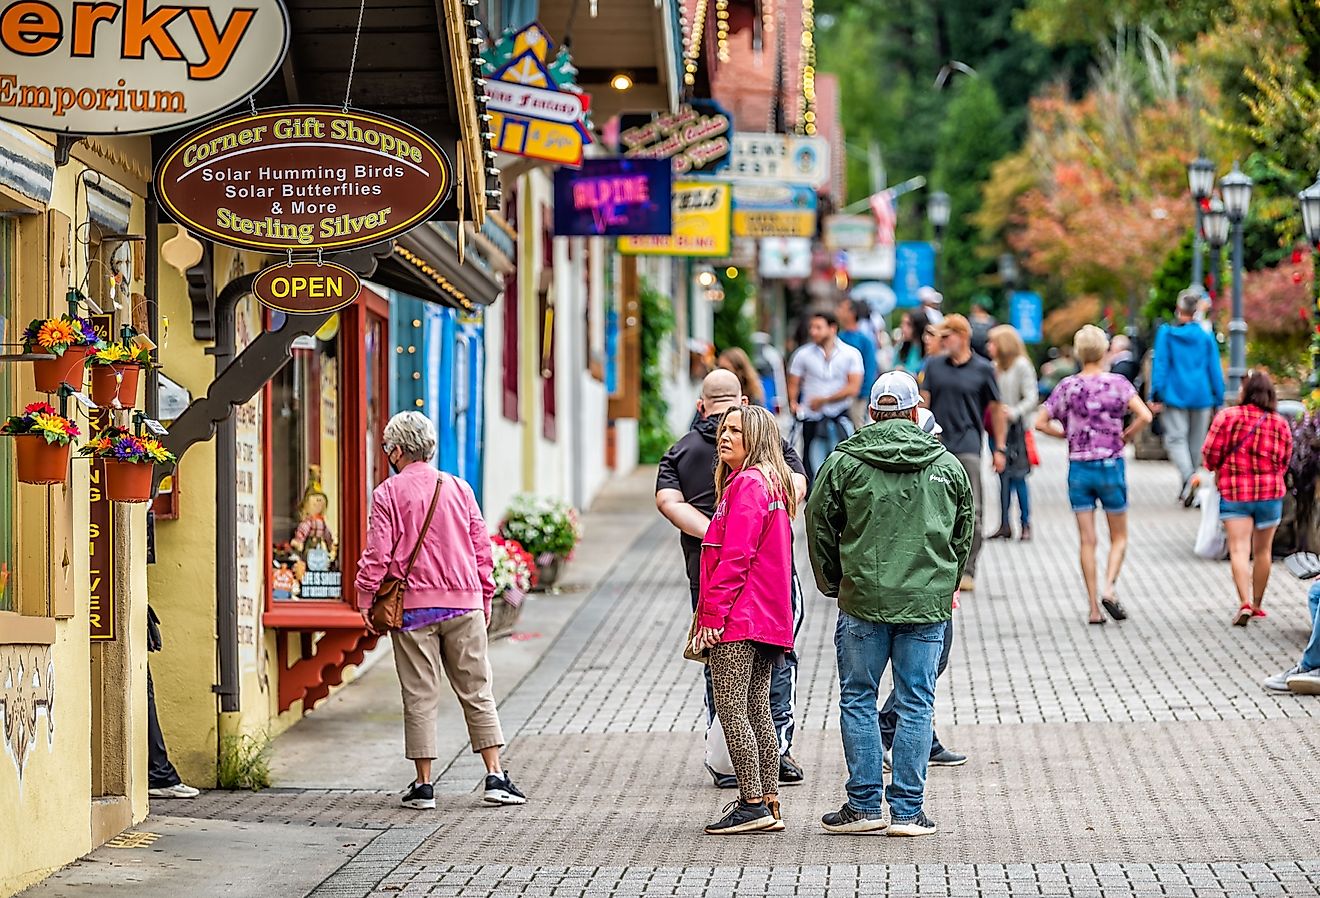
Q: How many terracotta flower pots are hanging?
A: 4